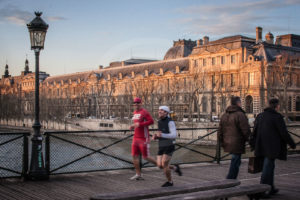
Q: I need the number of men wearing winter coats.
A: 2